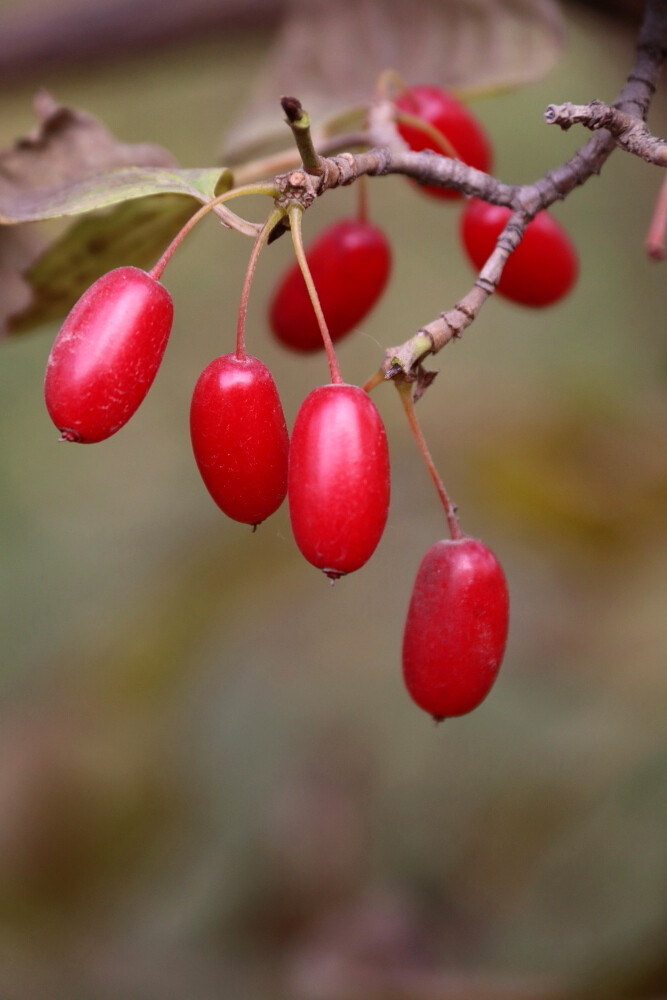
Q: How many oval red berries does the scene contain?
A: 7